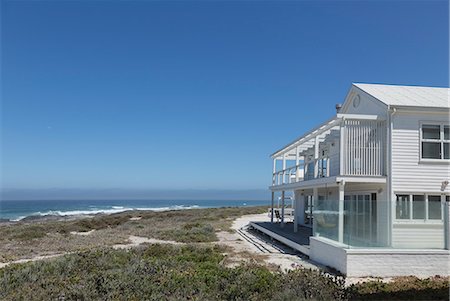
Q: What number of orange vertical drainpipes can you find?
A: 0